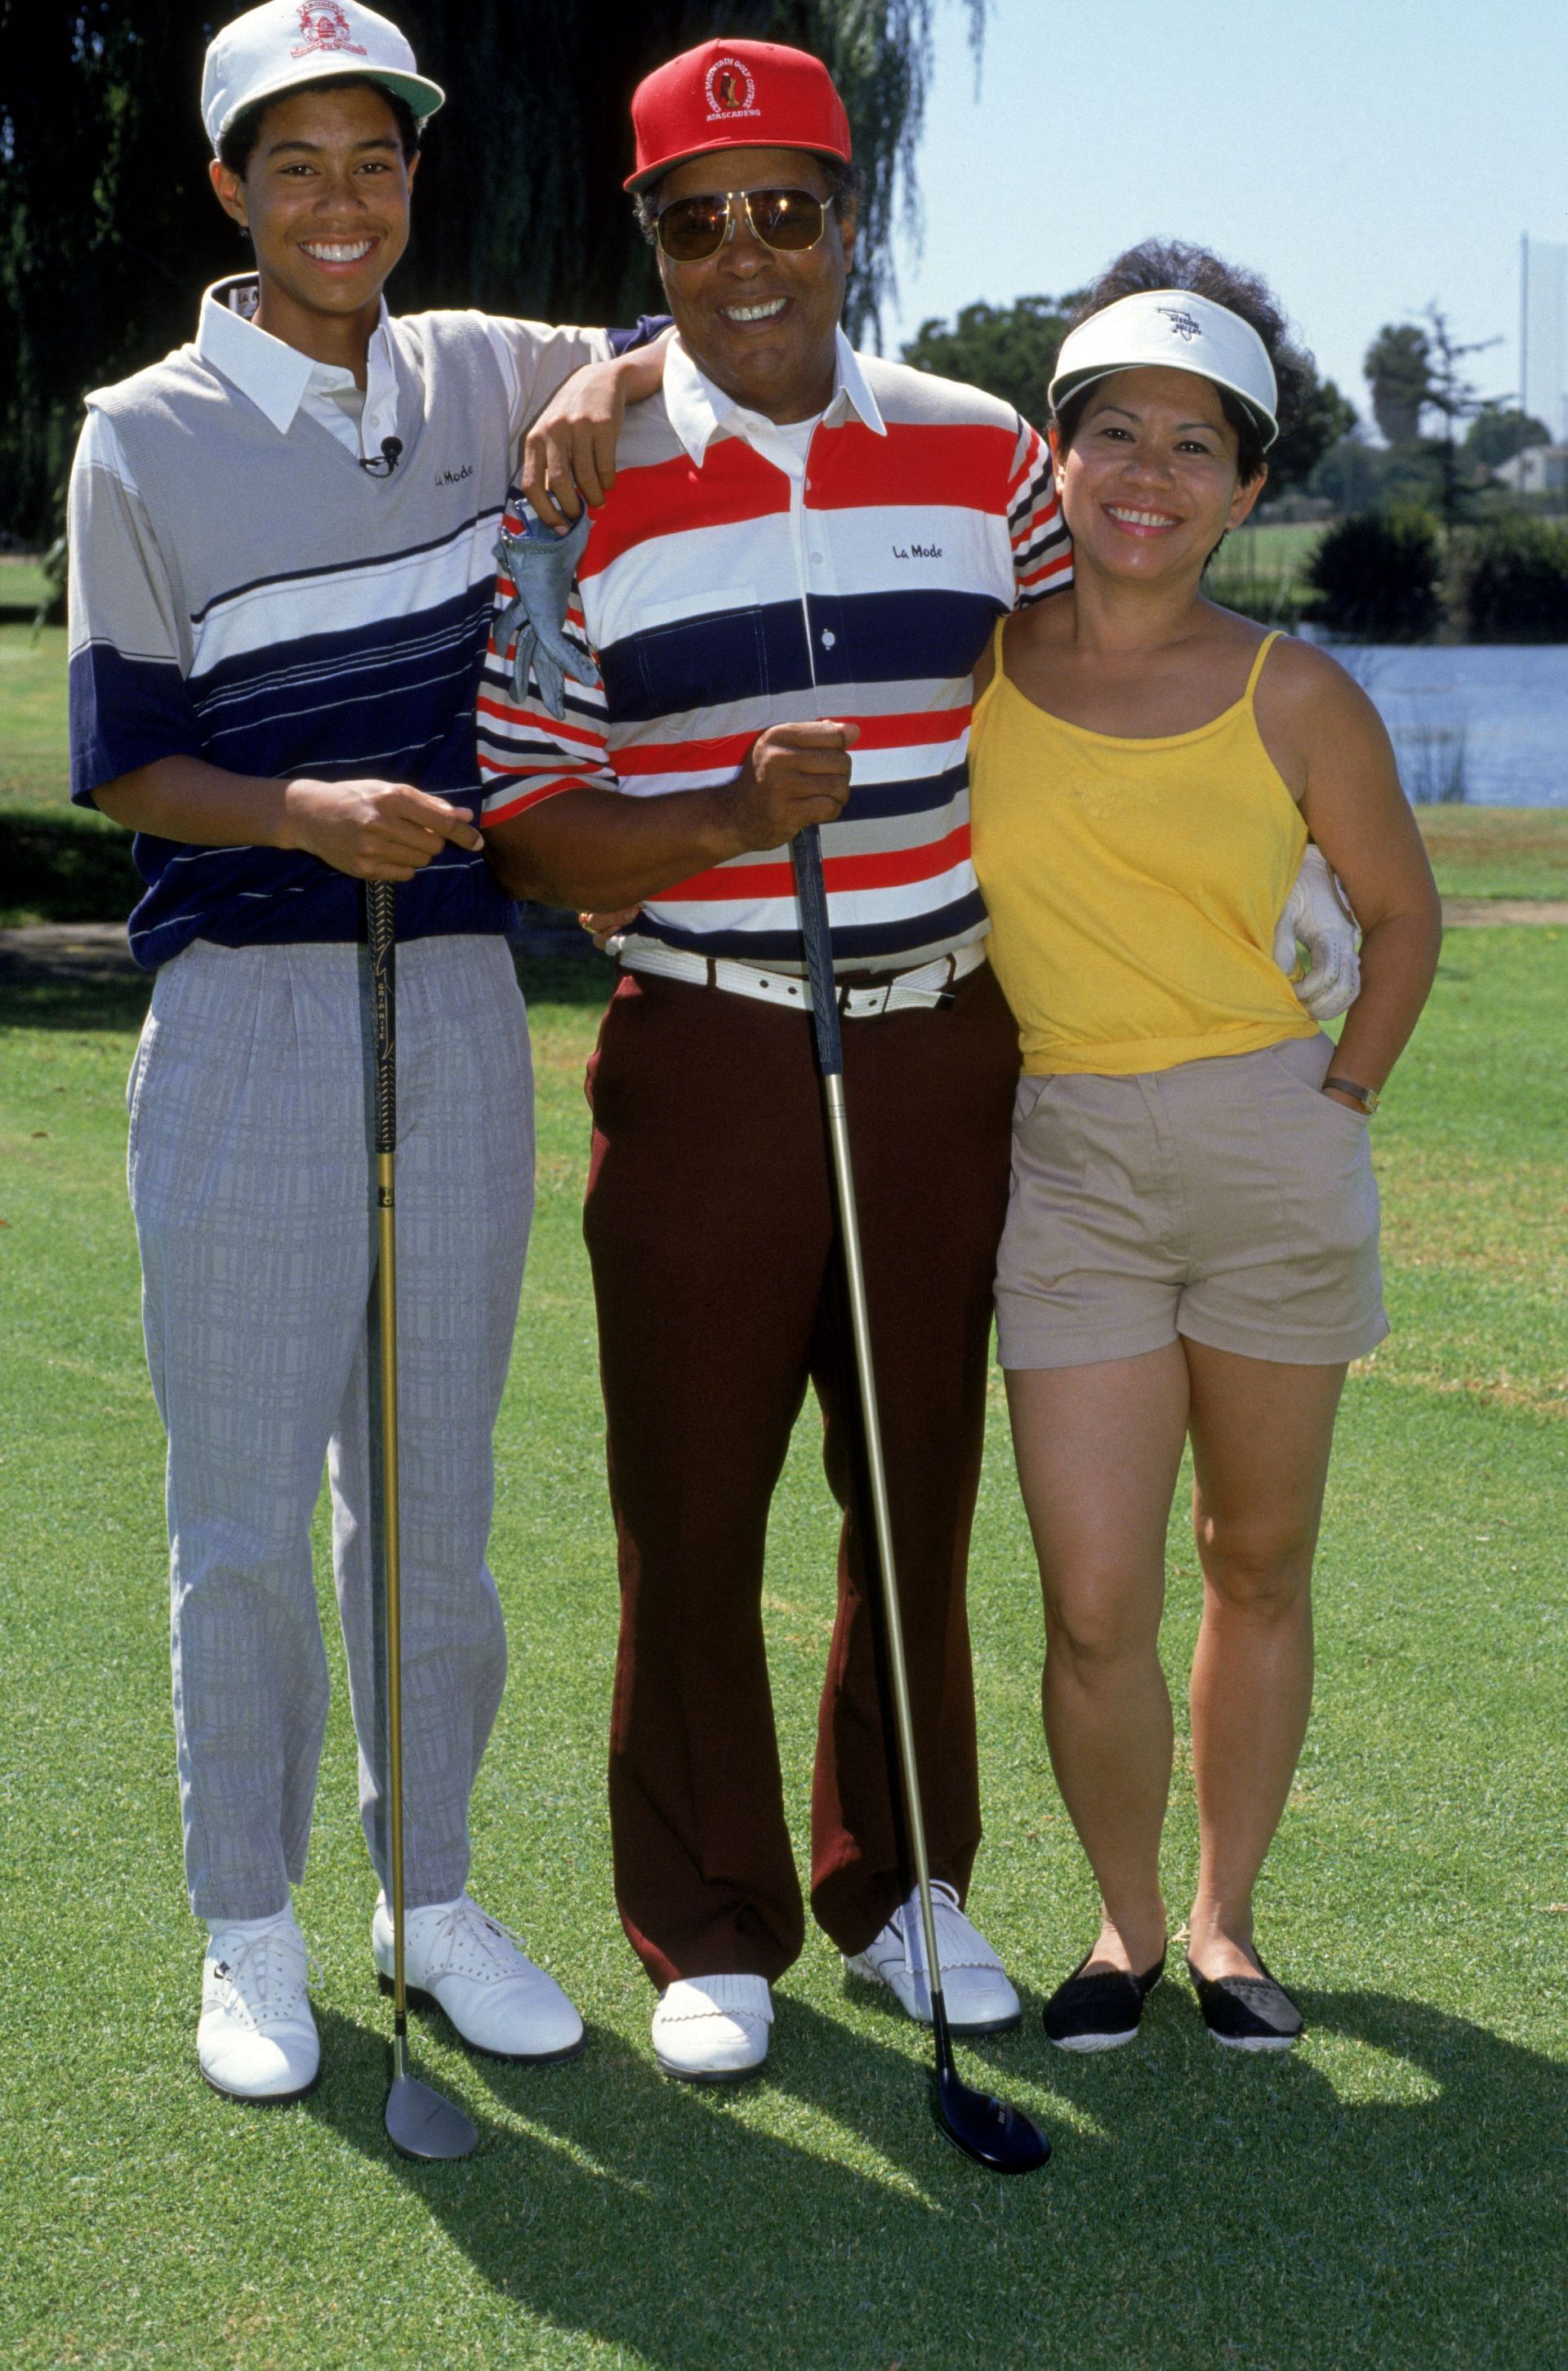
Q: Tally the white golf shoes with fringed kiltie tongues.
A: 2